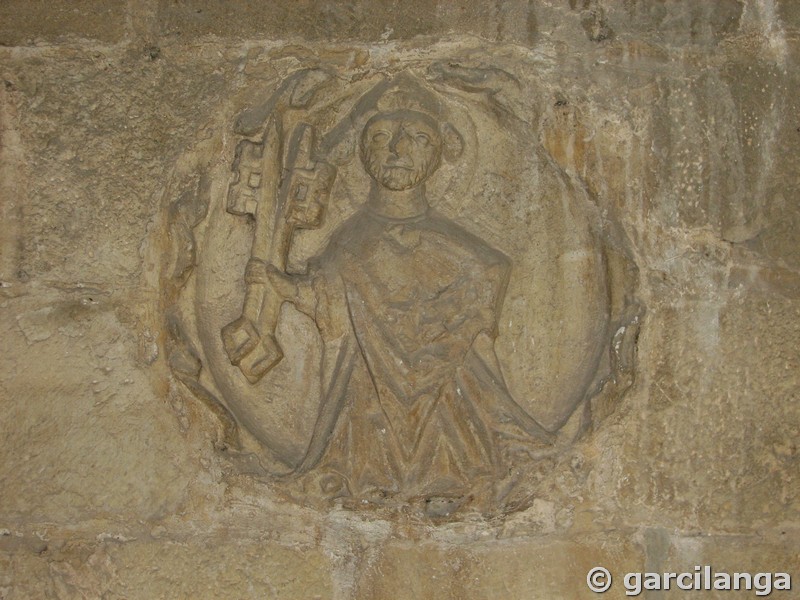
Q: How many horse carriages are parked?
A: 0